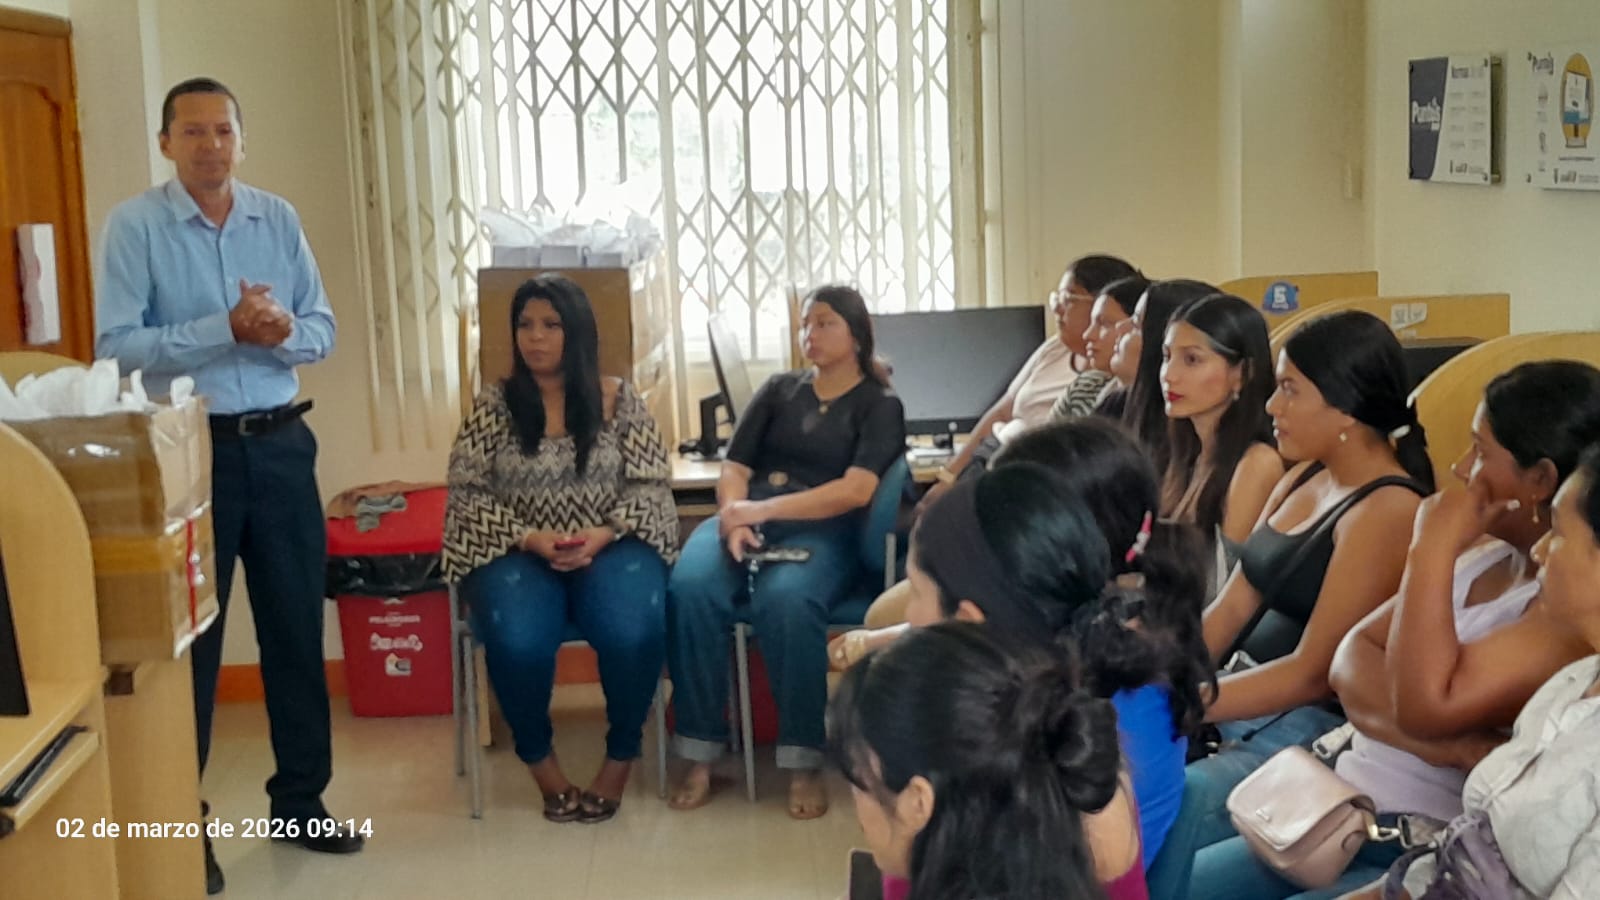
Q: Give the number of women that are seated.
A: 12